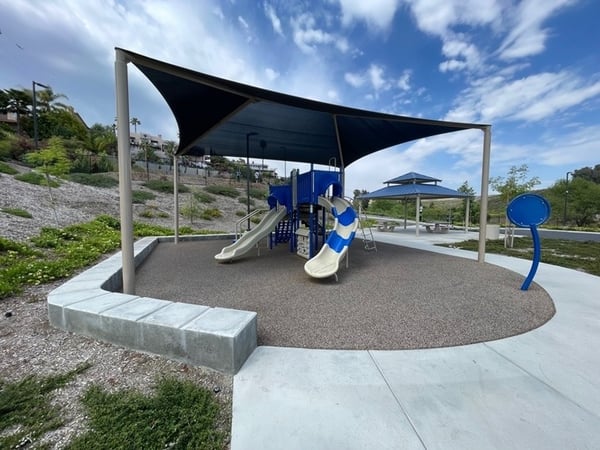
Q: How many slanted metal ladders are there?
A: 1